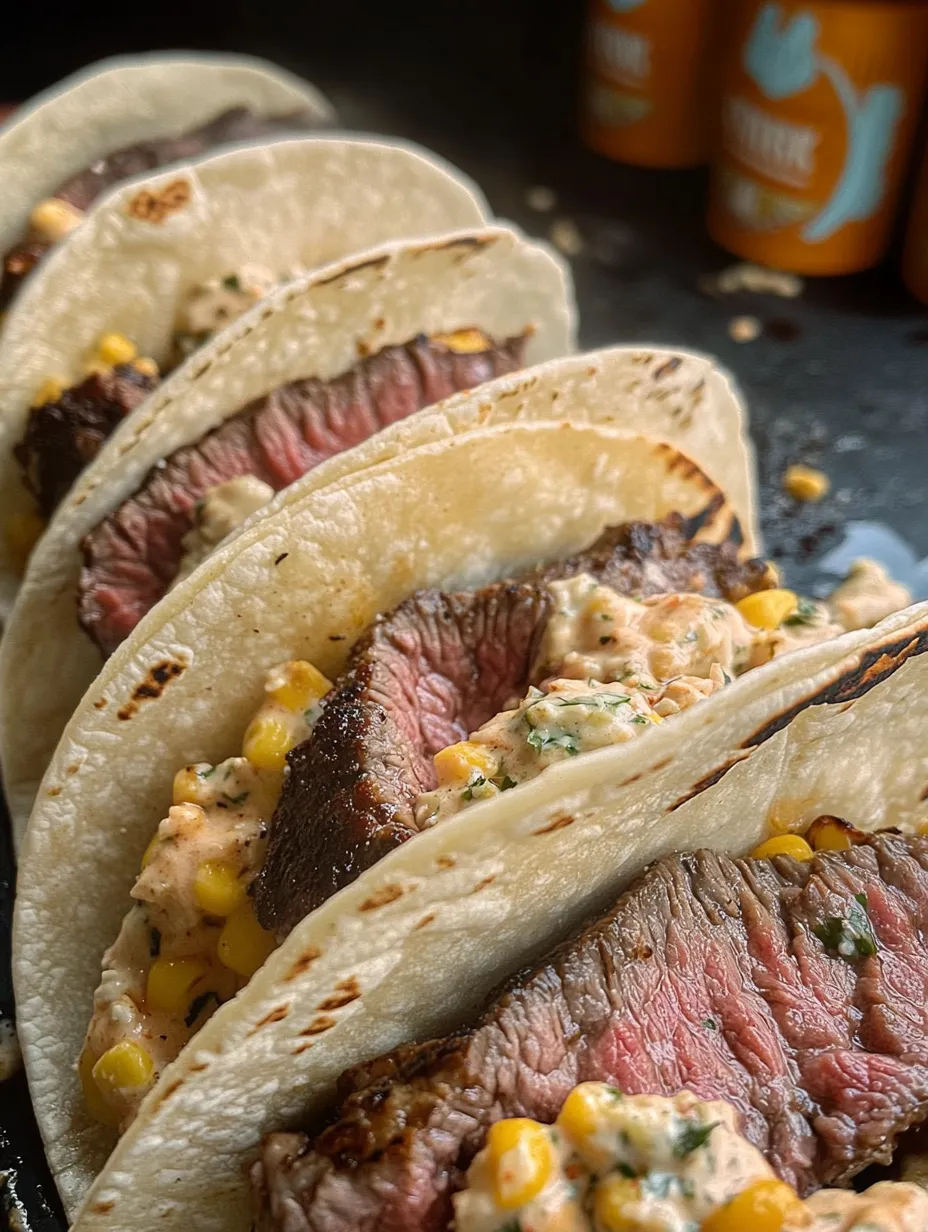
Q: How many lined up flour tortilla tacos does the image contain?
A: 5